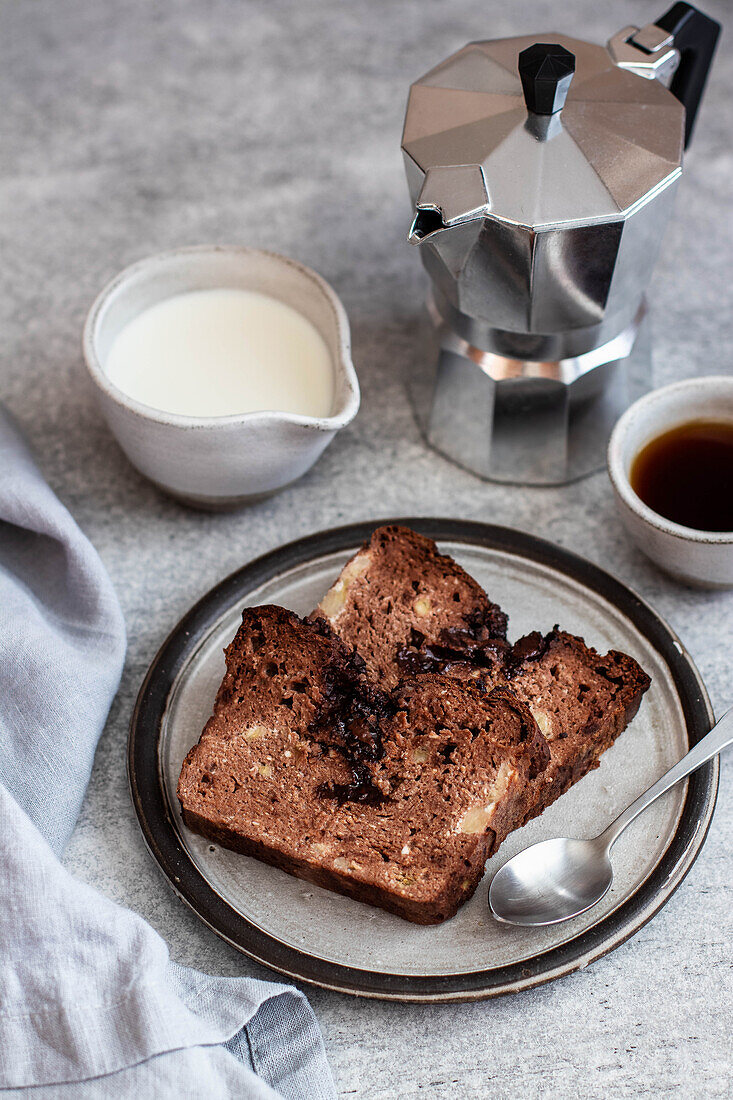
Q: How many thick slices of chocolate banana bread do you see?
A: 2